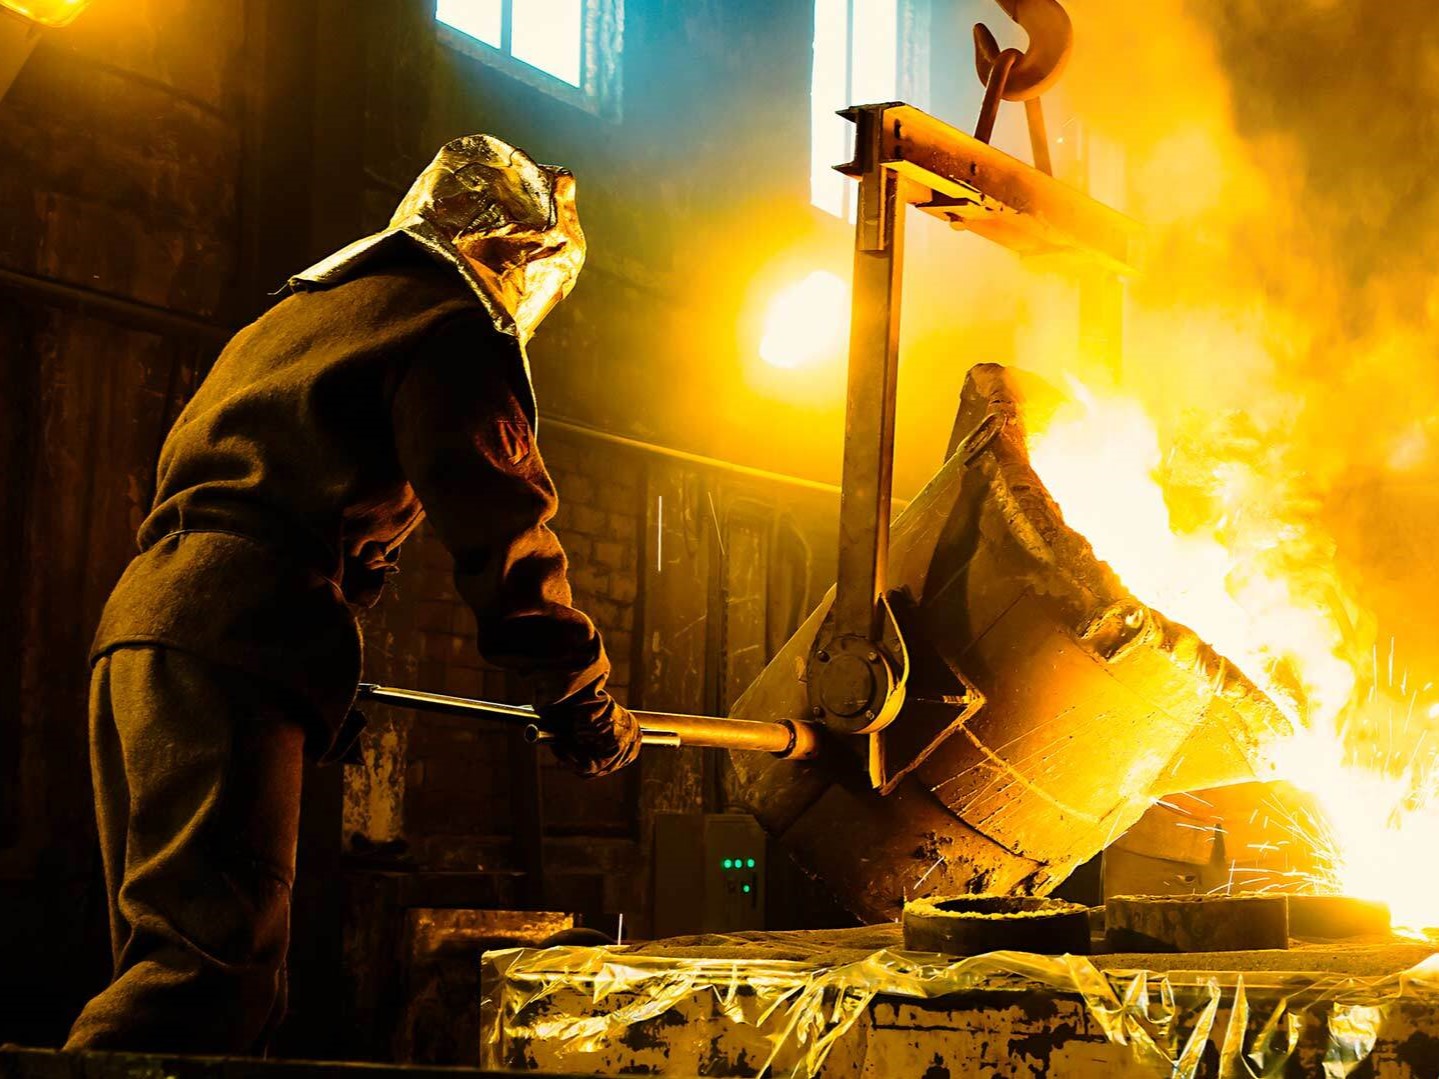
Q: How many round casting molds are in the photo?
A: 3